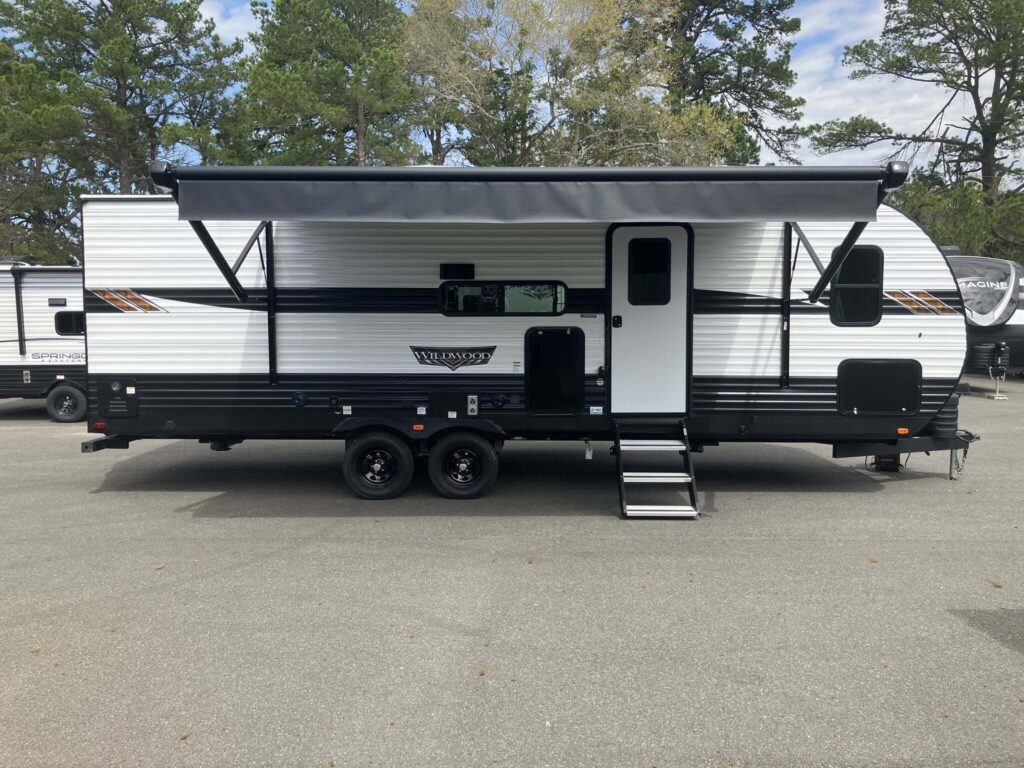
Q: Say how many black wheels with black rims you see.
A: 3